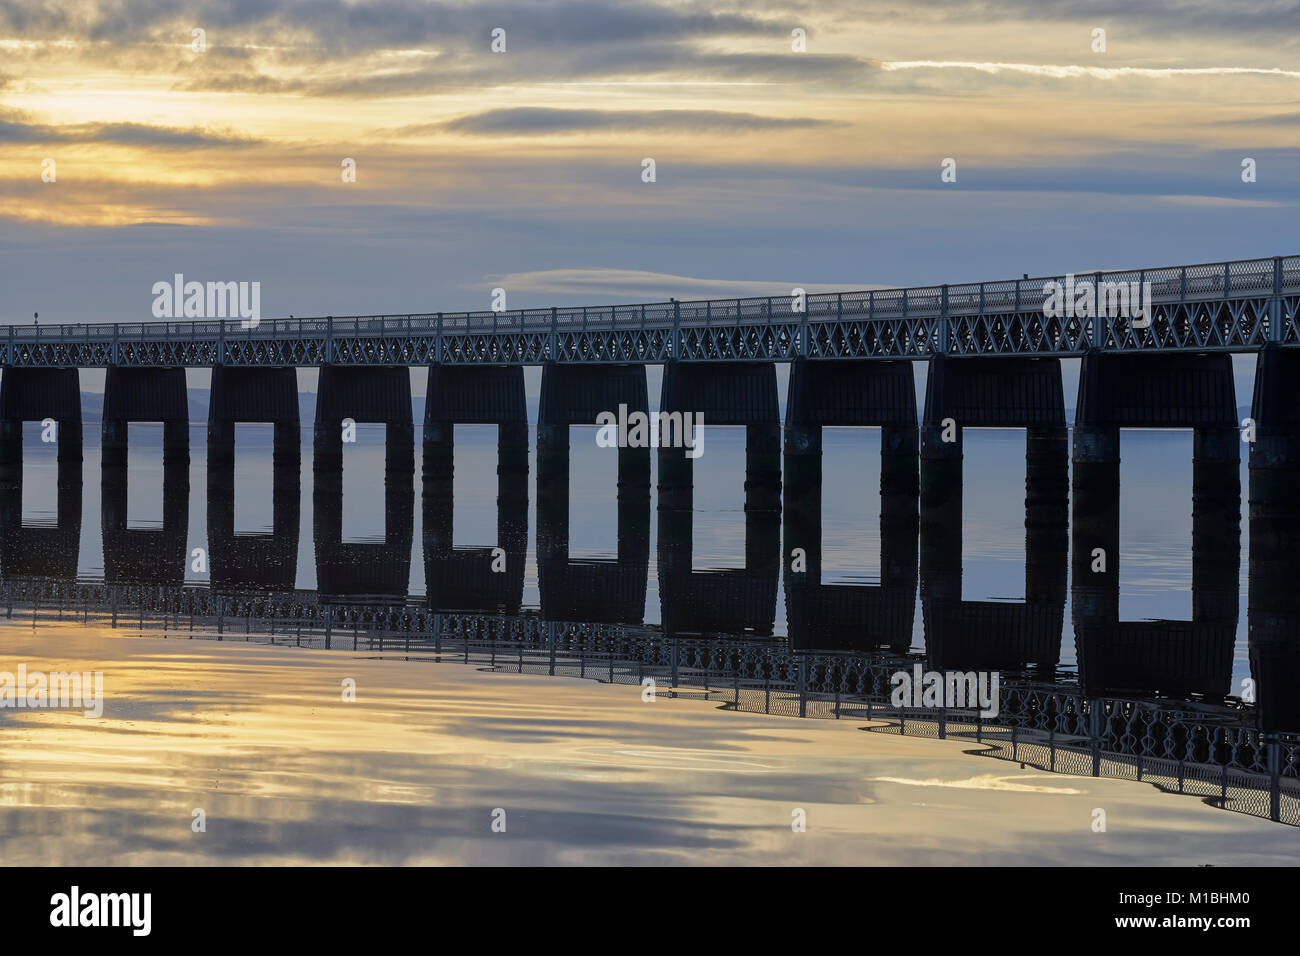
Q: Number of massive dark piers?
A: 11